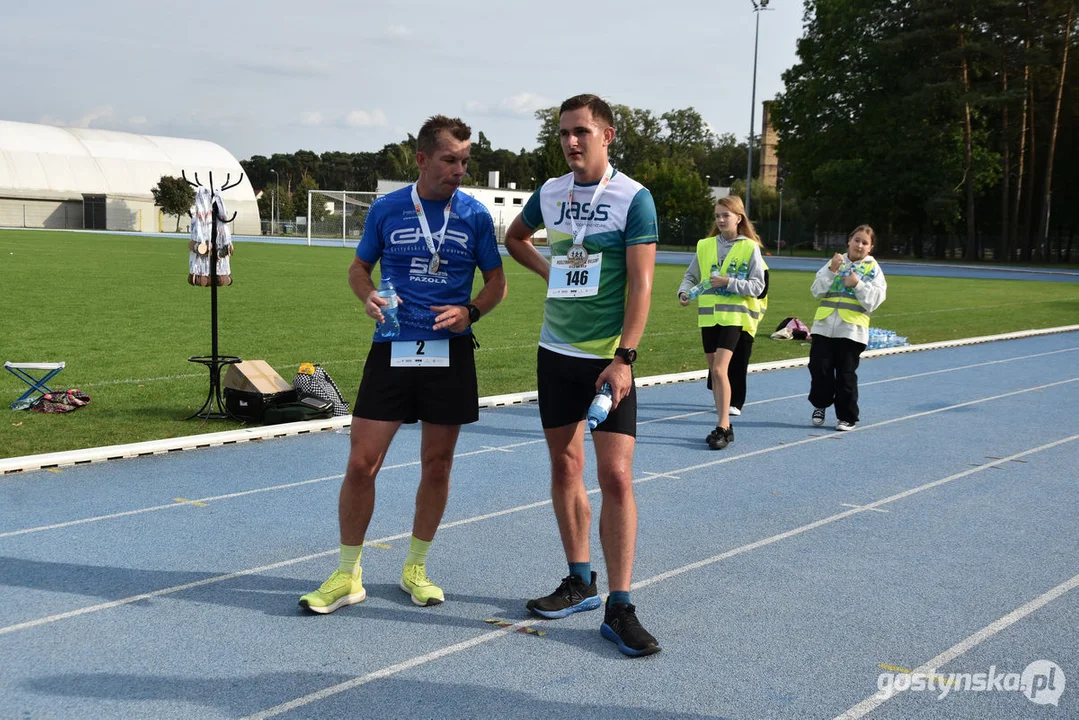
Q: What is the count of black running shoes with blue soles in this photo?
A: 2